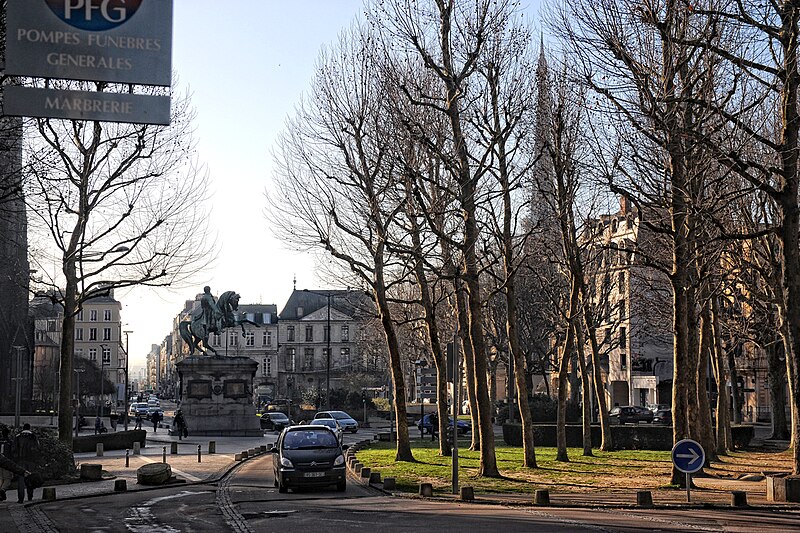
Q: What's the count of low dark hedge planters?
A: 2